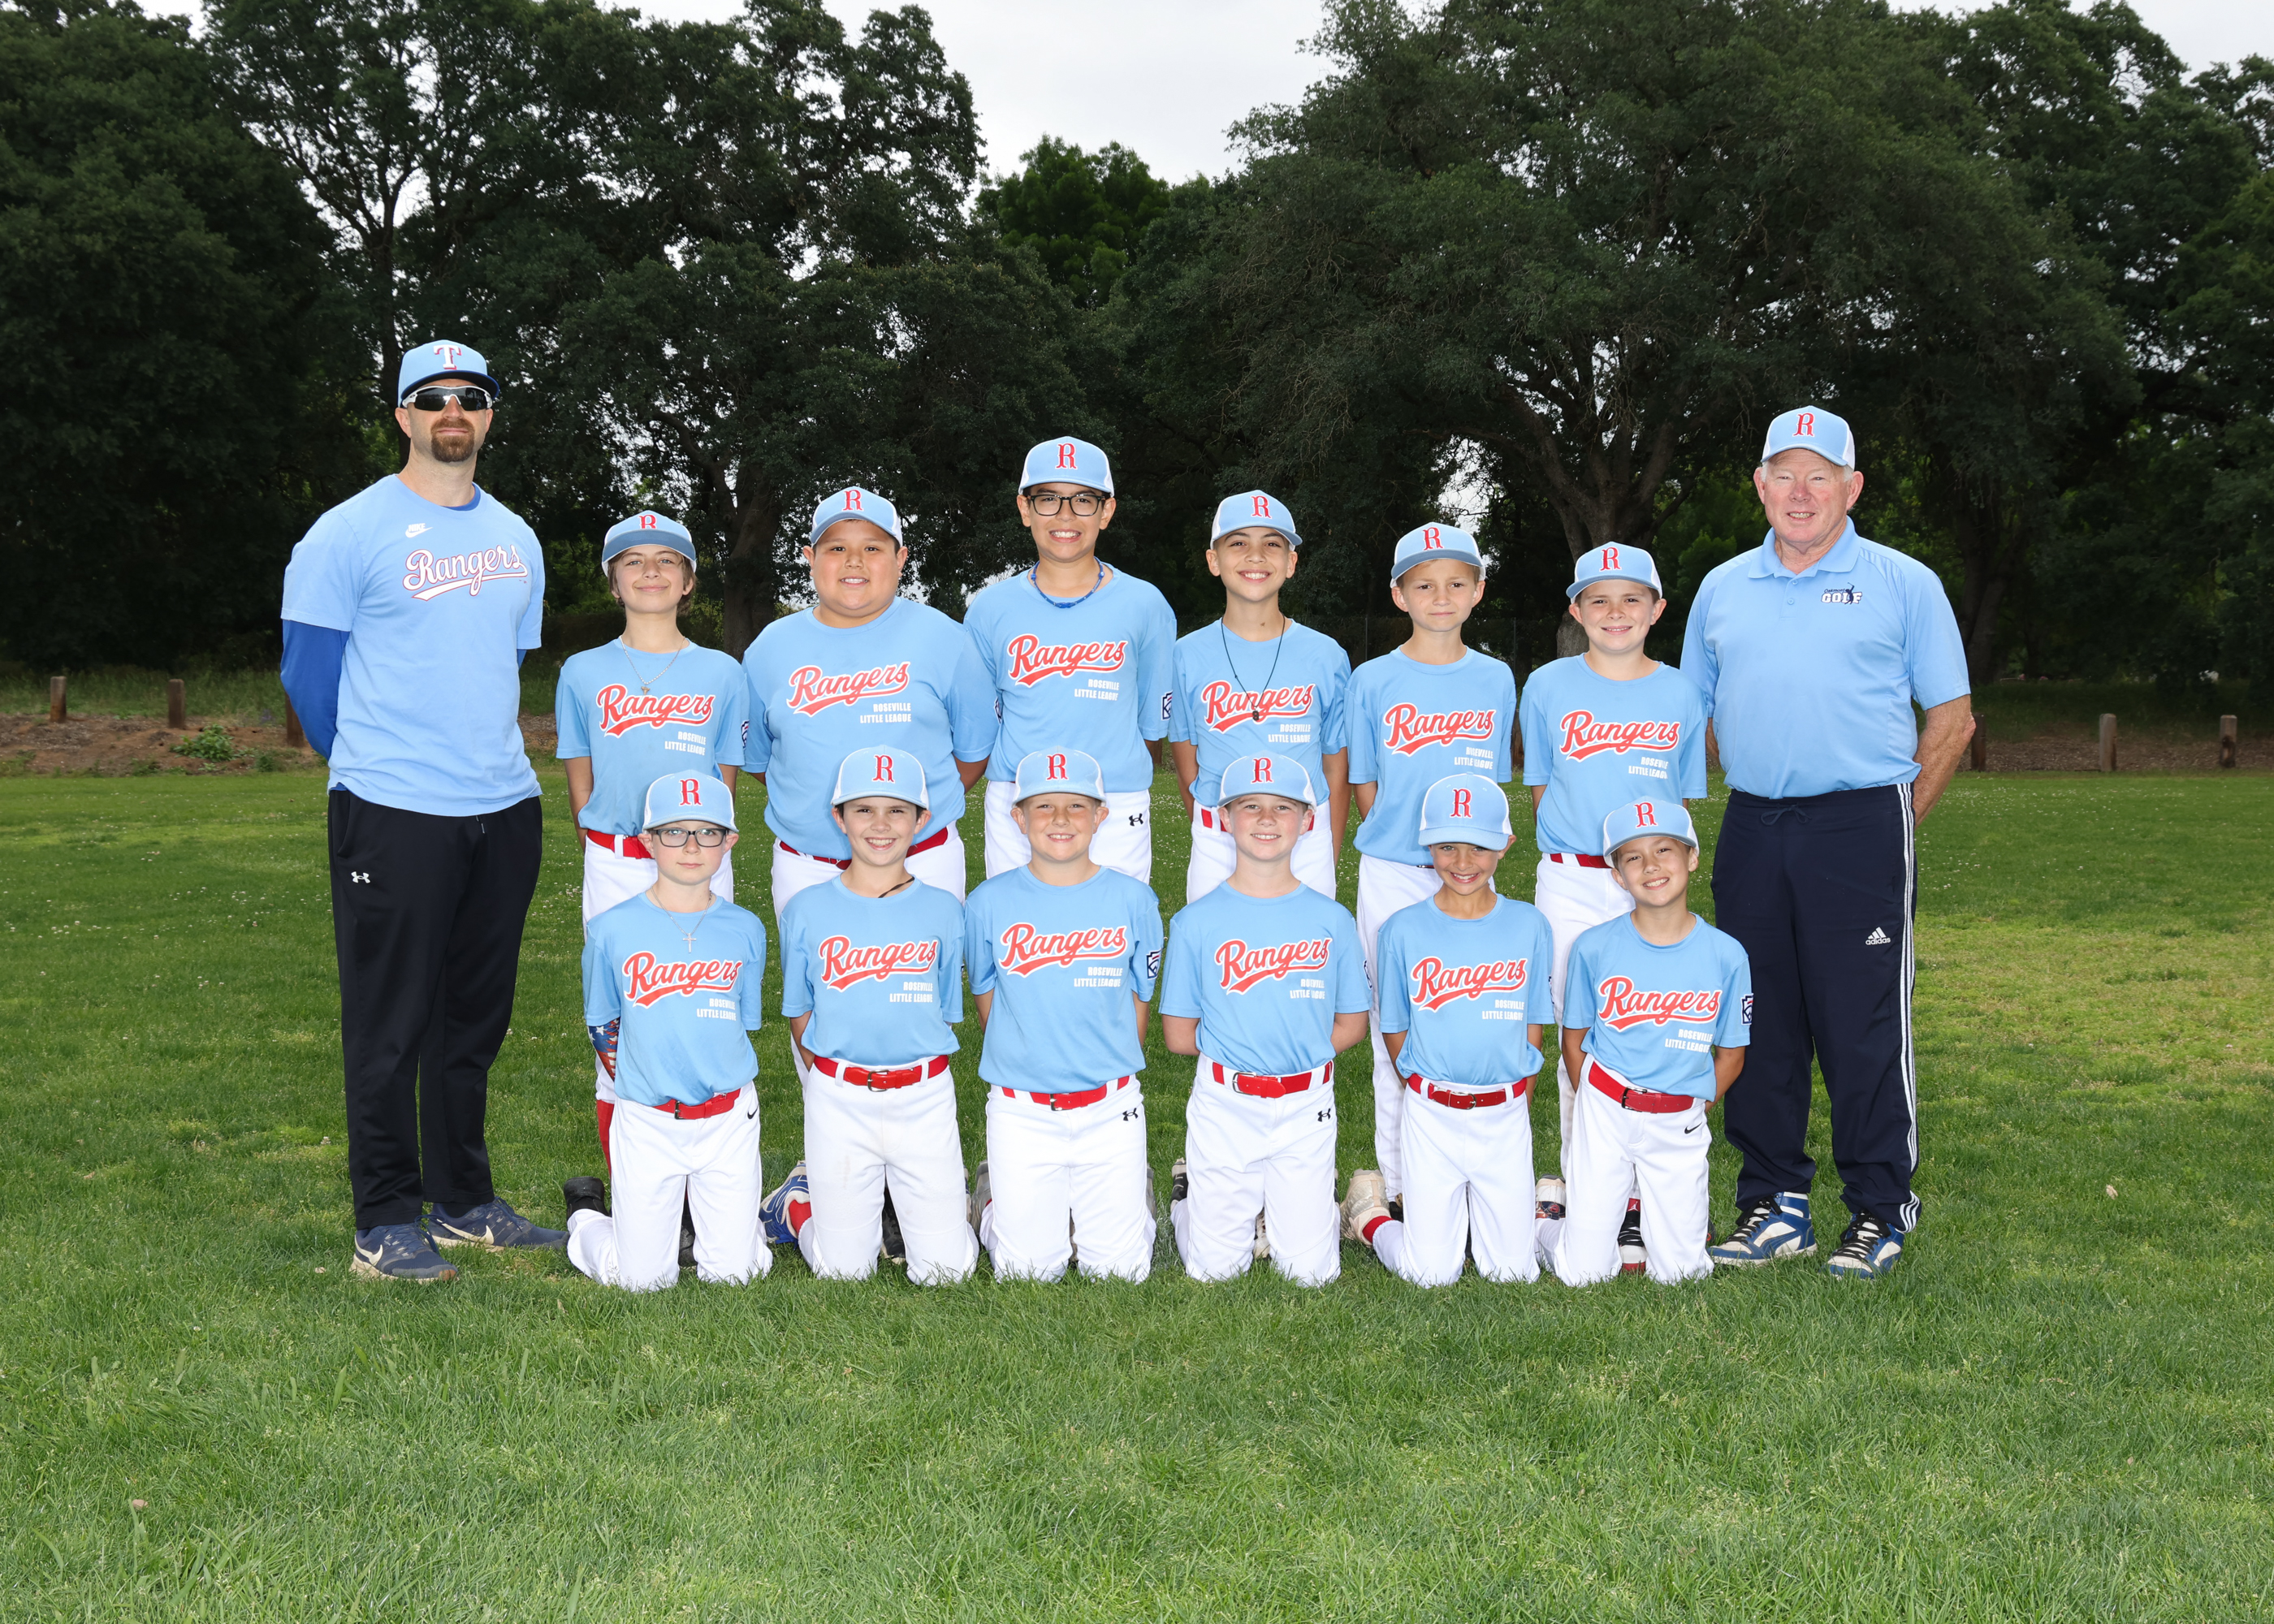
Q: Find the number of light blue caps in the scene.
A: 14